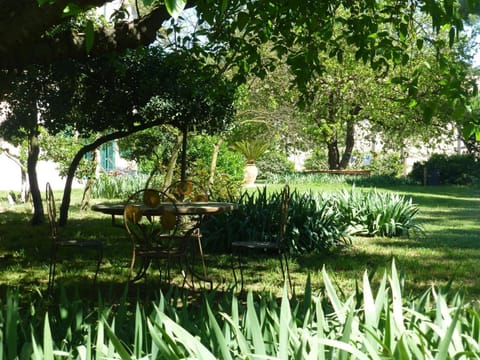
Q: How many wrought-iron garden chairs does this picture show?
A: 4